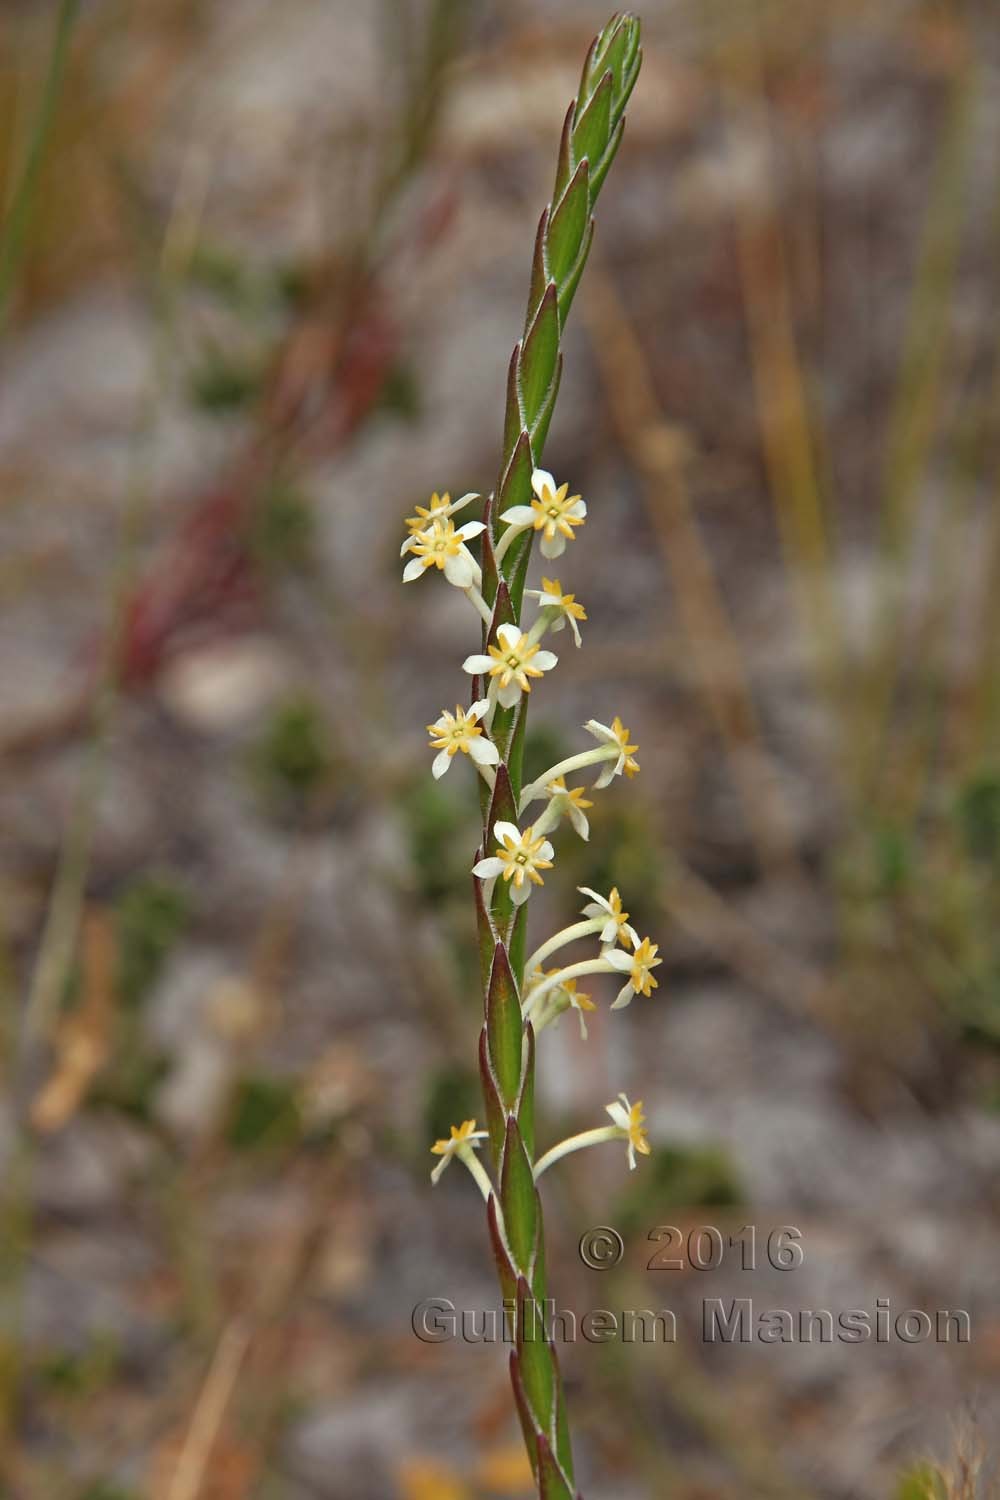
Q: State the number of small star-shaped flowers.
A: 14